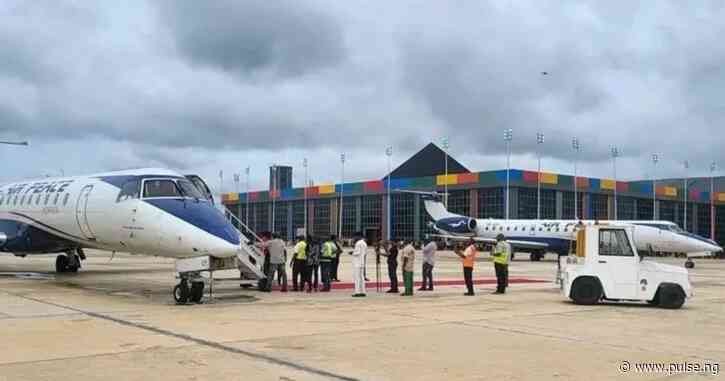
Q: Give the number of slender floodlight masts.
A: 15